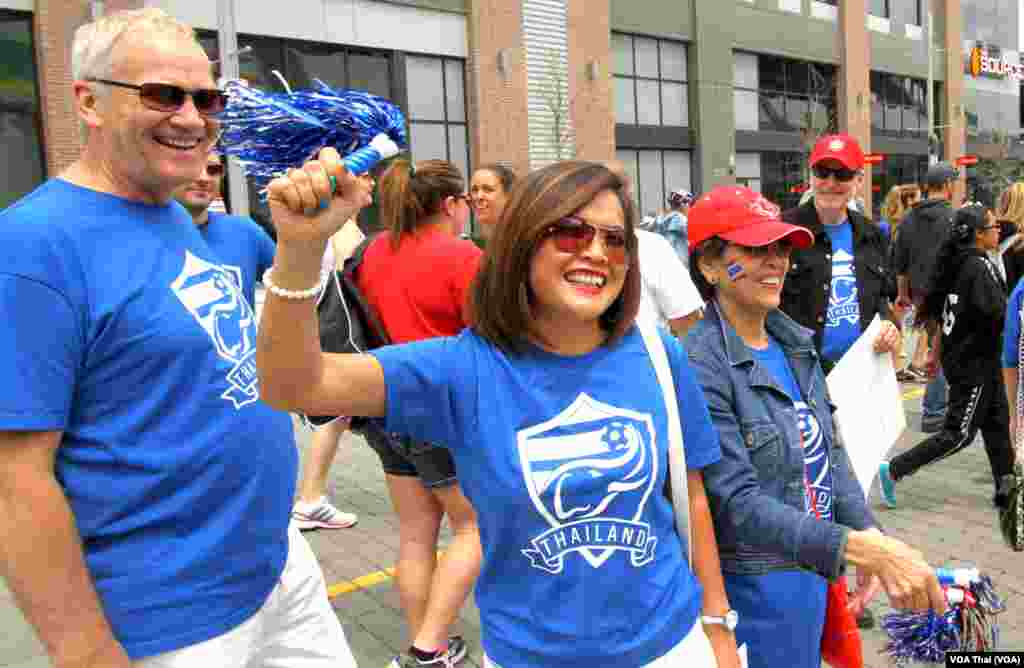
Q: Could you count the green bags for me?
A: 0